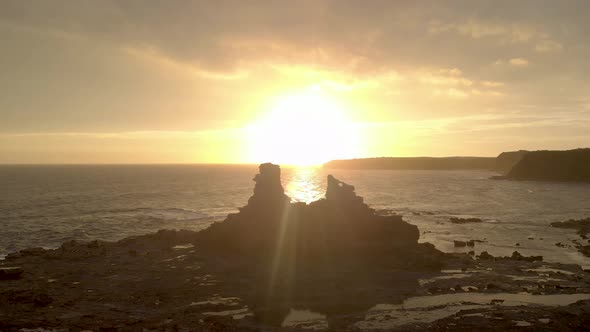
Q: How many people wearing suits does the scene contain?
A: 0